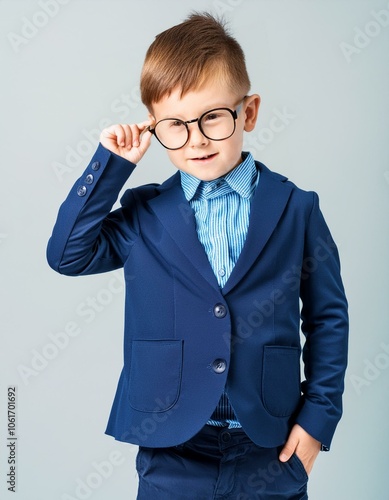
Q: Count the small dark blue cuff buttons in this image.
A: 3